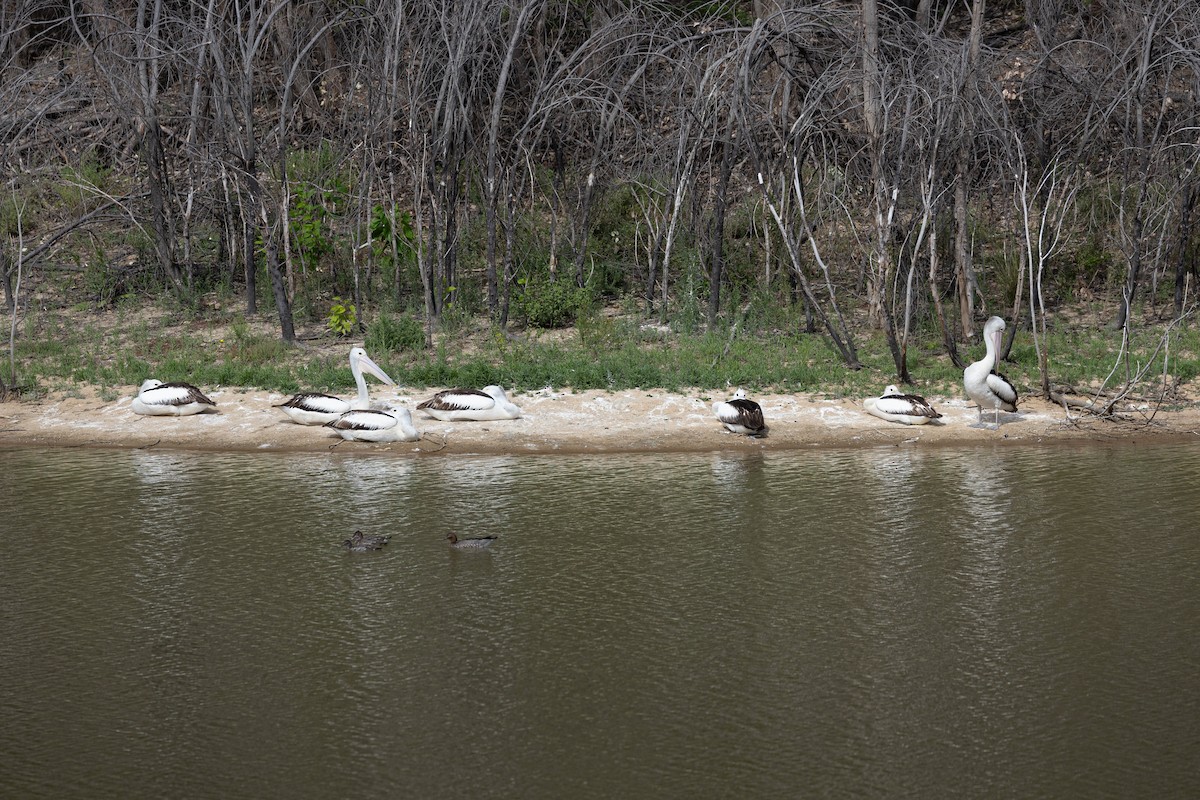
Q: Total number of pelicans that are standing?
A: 1